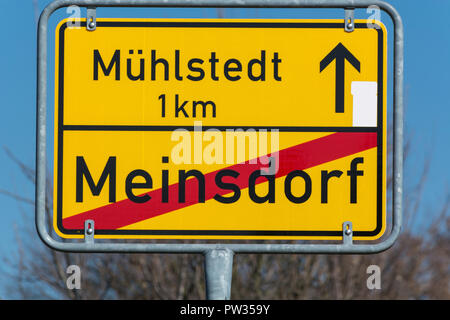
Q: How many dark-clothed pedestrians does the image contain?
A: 0